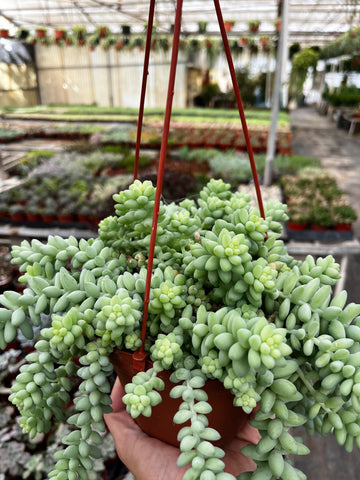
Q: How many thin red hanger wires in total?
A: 3